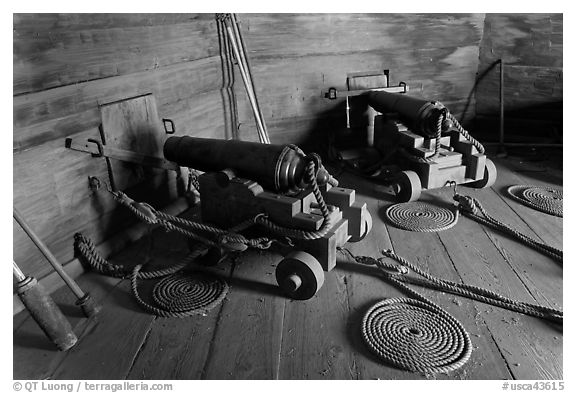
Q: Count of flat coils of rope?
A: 4